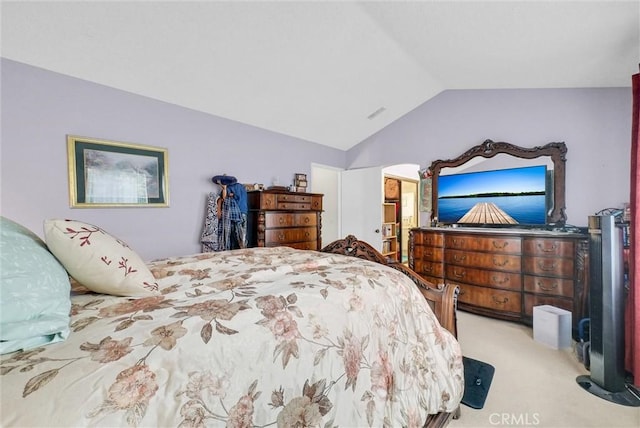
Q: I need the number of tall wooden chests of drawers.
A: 1